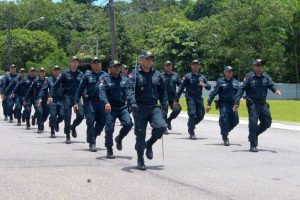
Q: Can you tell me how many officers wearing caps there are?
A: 15